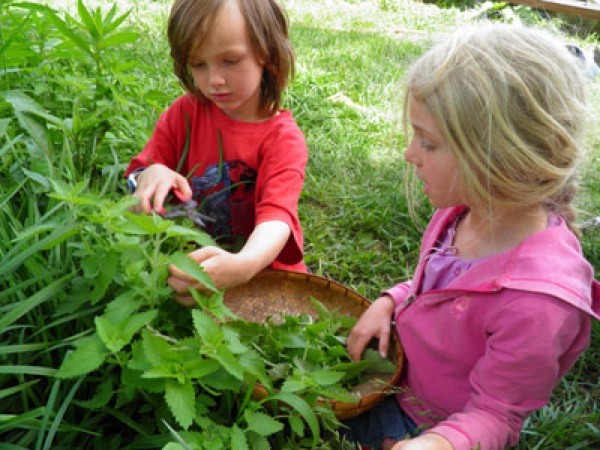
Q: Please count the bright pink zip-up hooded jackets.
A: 1